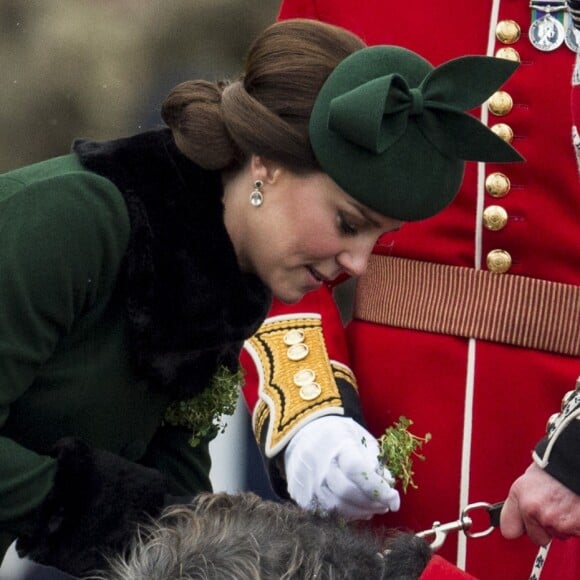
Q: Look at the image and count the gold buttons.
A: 11